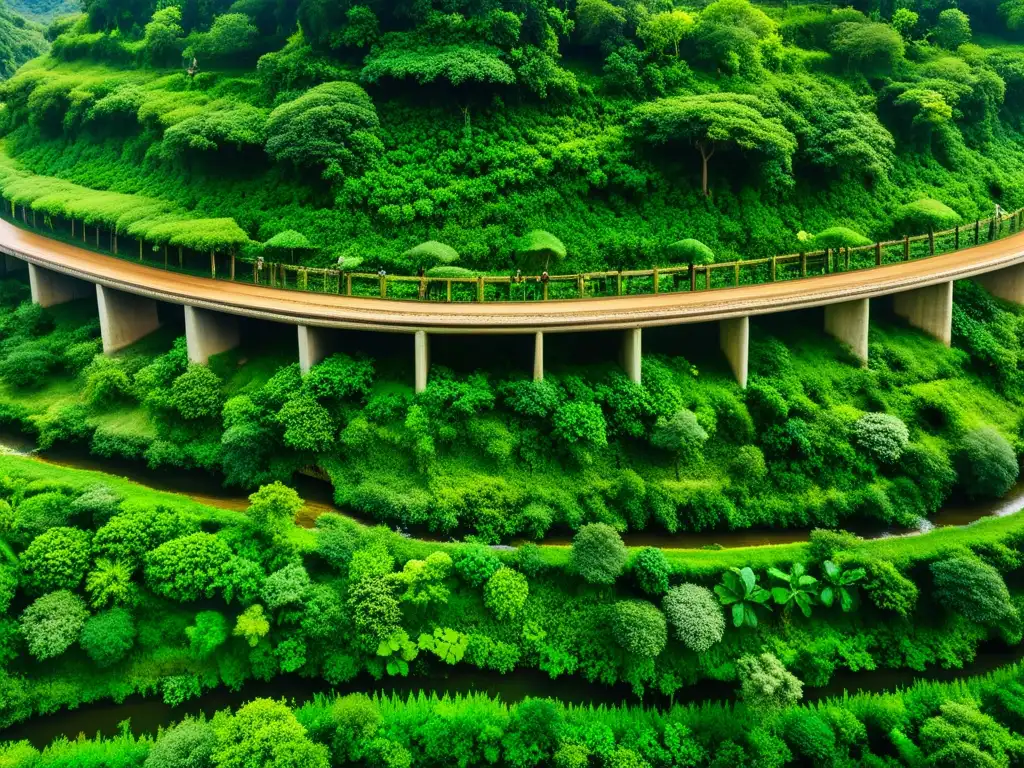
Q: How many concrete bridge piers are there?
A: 11